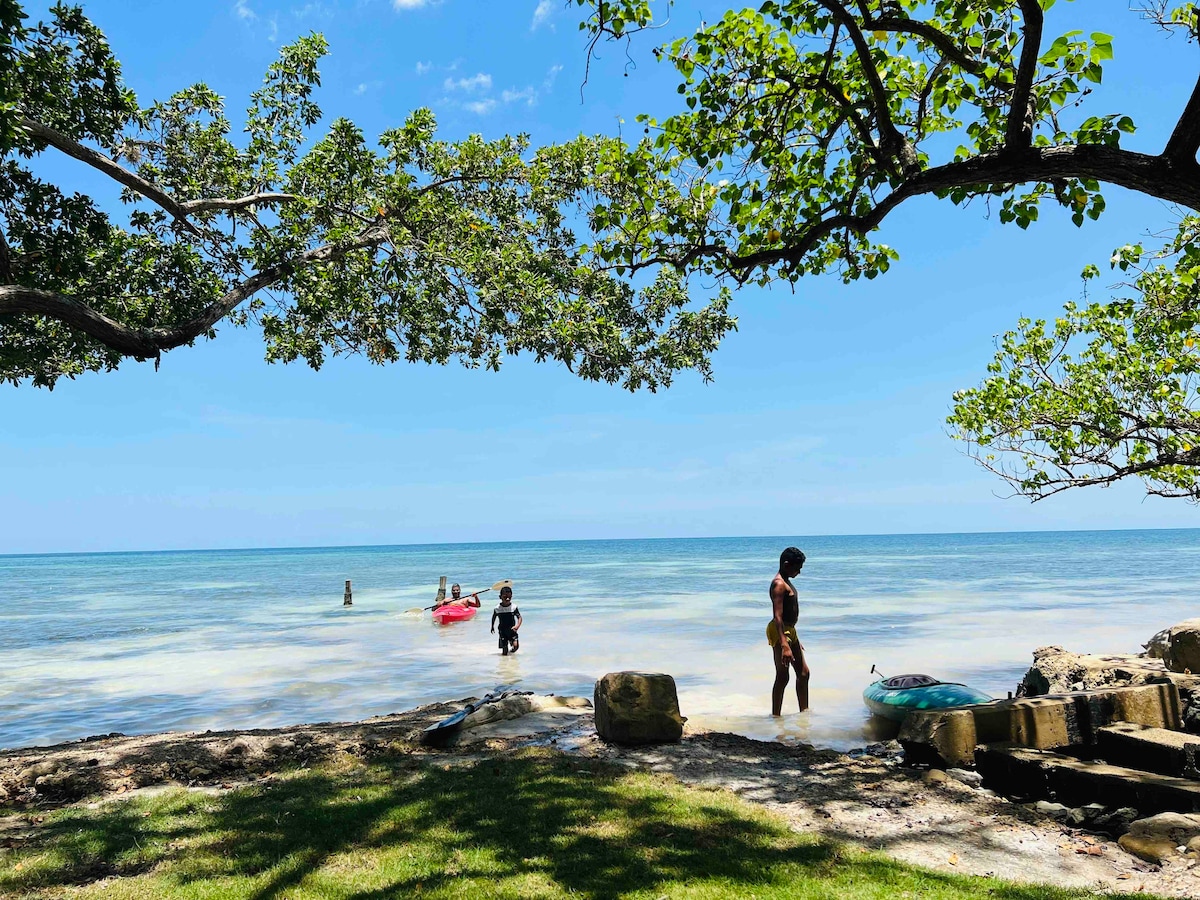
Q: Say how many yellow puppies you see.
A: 0